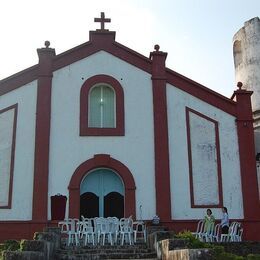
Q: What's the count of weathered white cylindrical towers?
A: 1